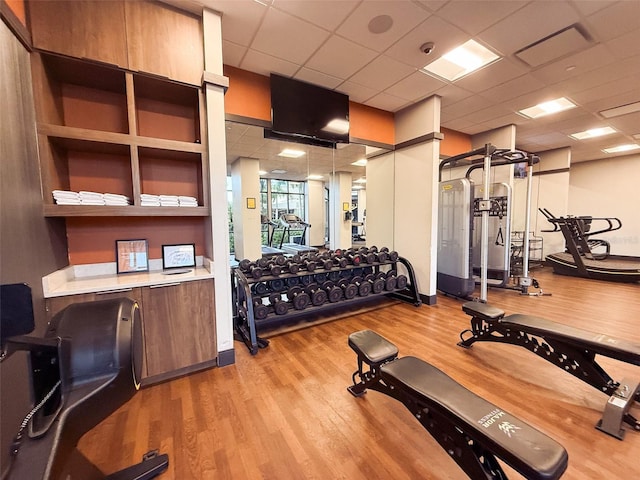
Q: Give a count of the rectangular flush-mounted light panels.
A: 4